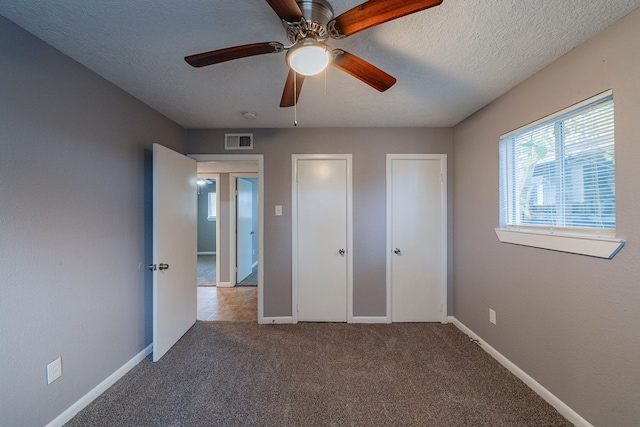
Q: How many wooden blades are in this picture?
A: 5